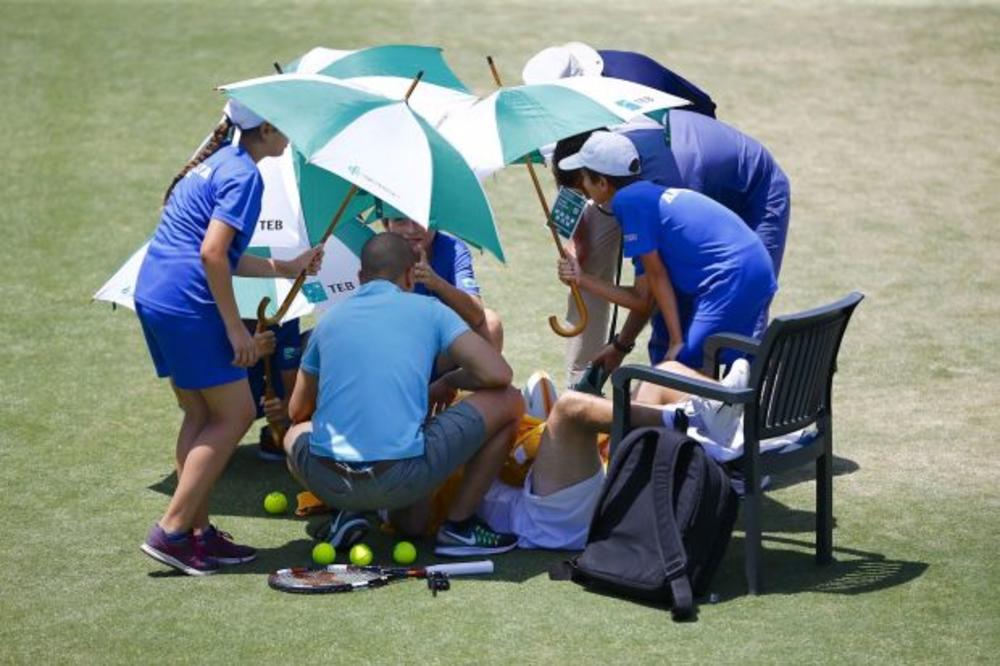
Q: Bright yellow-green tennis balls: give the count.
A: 4